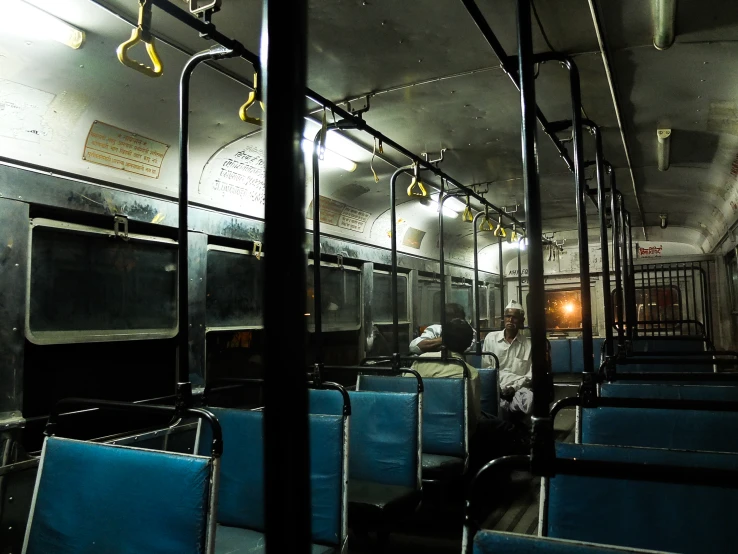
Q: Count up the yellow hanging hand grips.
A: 7